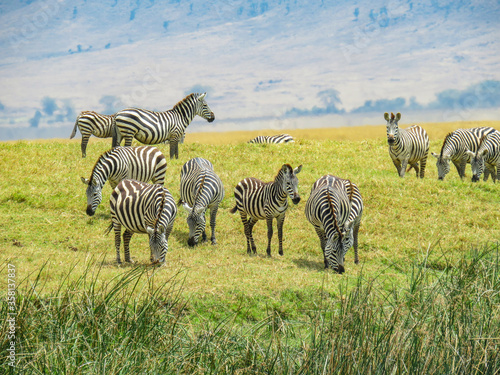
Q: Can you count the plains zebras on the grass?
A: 12